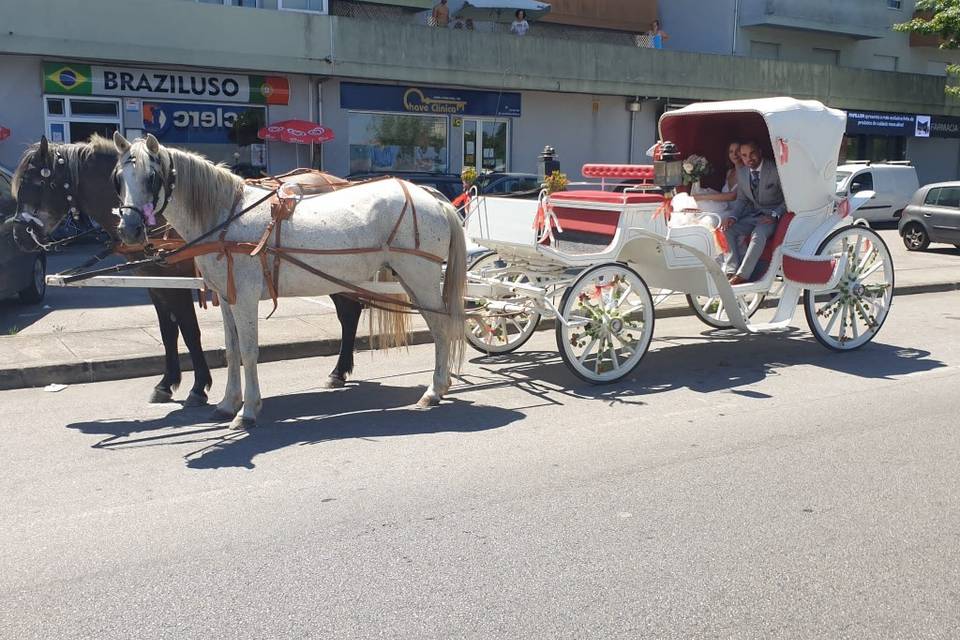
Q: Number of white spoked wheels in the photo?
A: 4